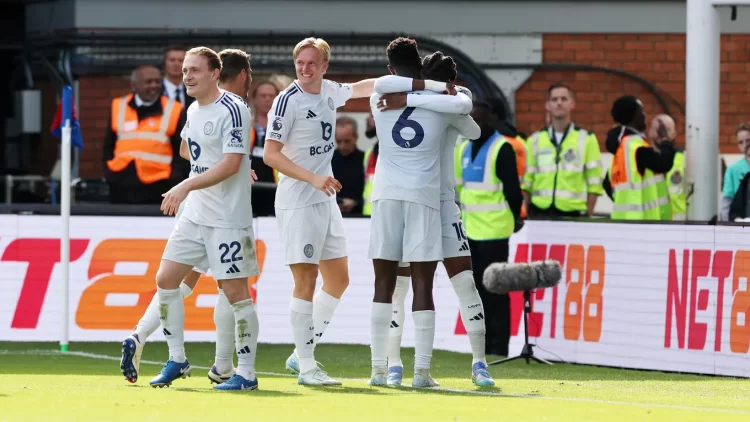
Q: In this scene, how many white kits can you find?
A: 5